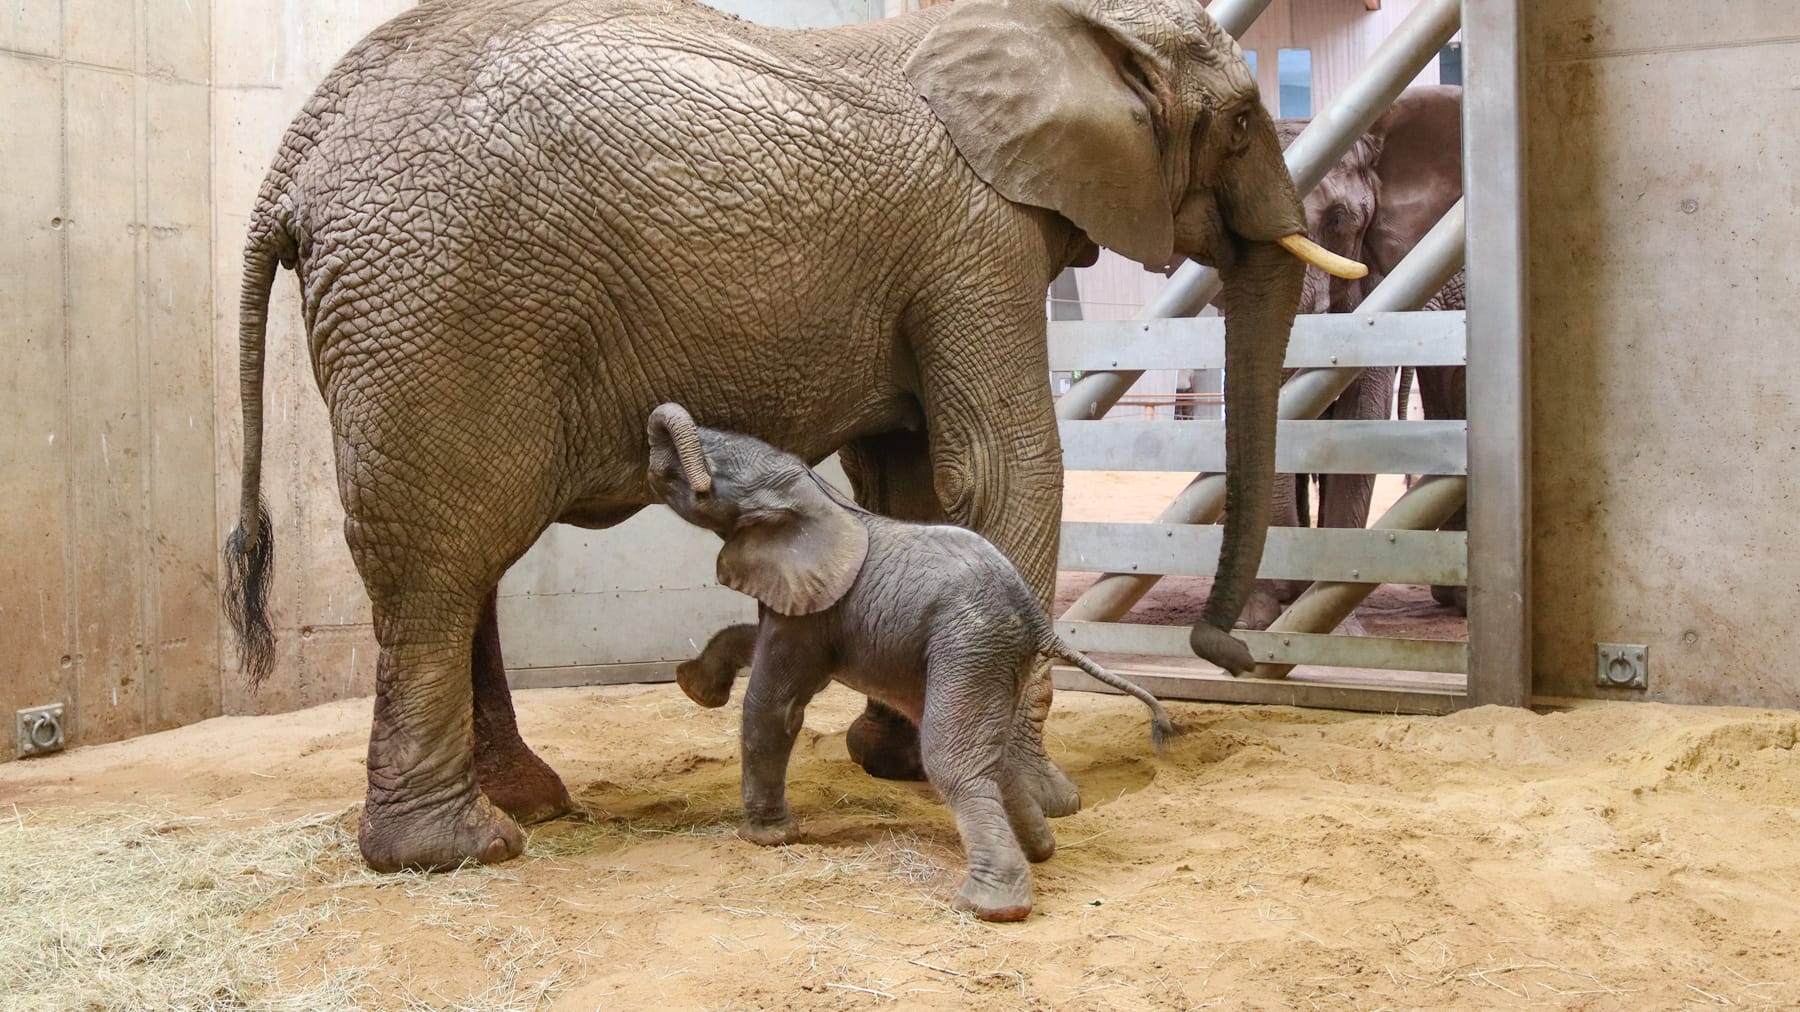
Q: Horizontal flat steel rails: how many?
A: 4